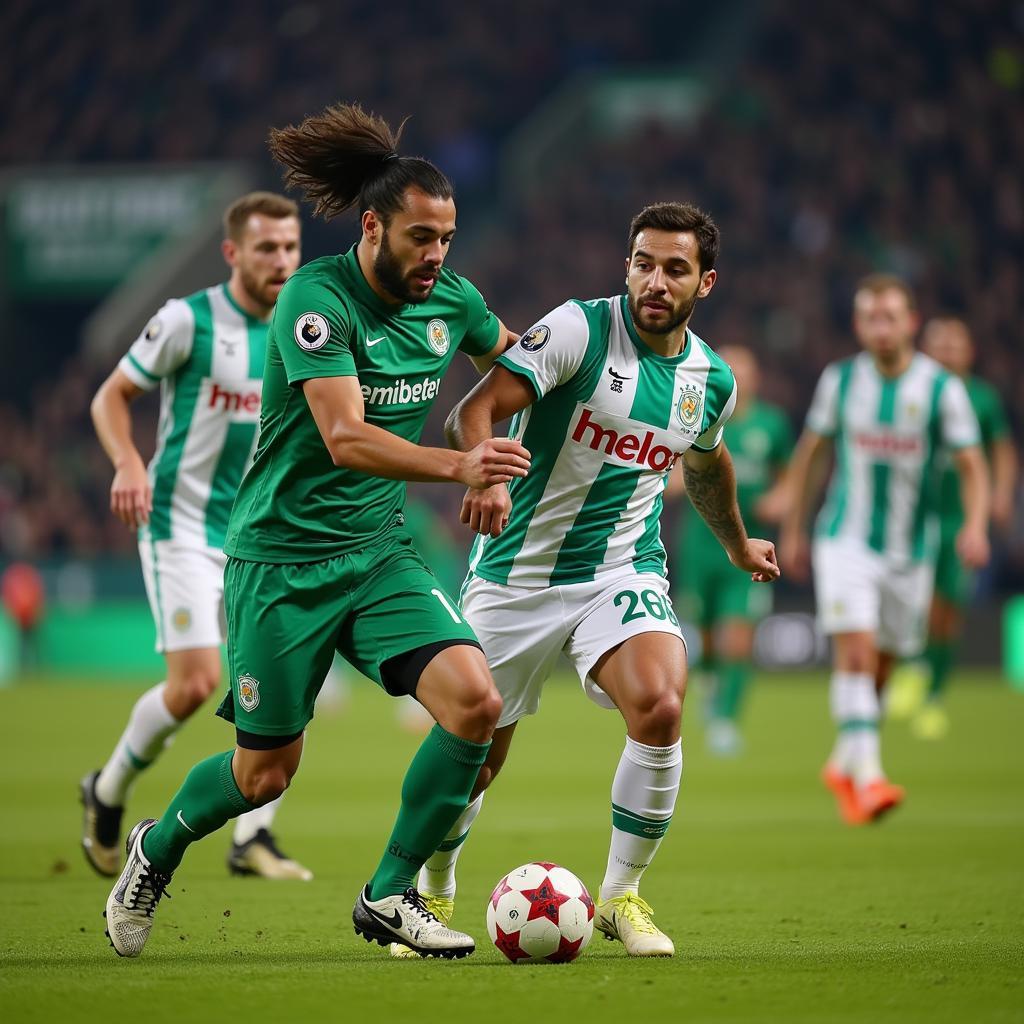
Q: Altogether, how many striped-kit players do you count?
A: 3